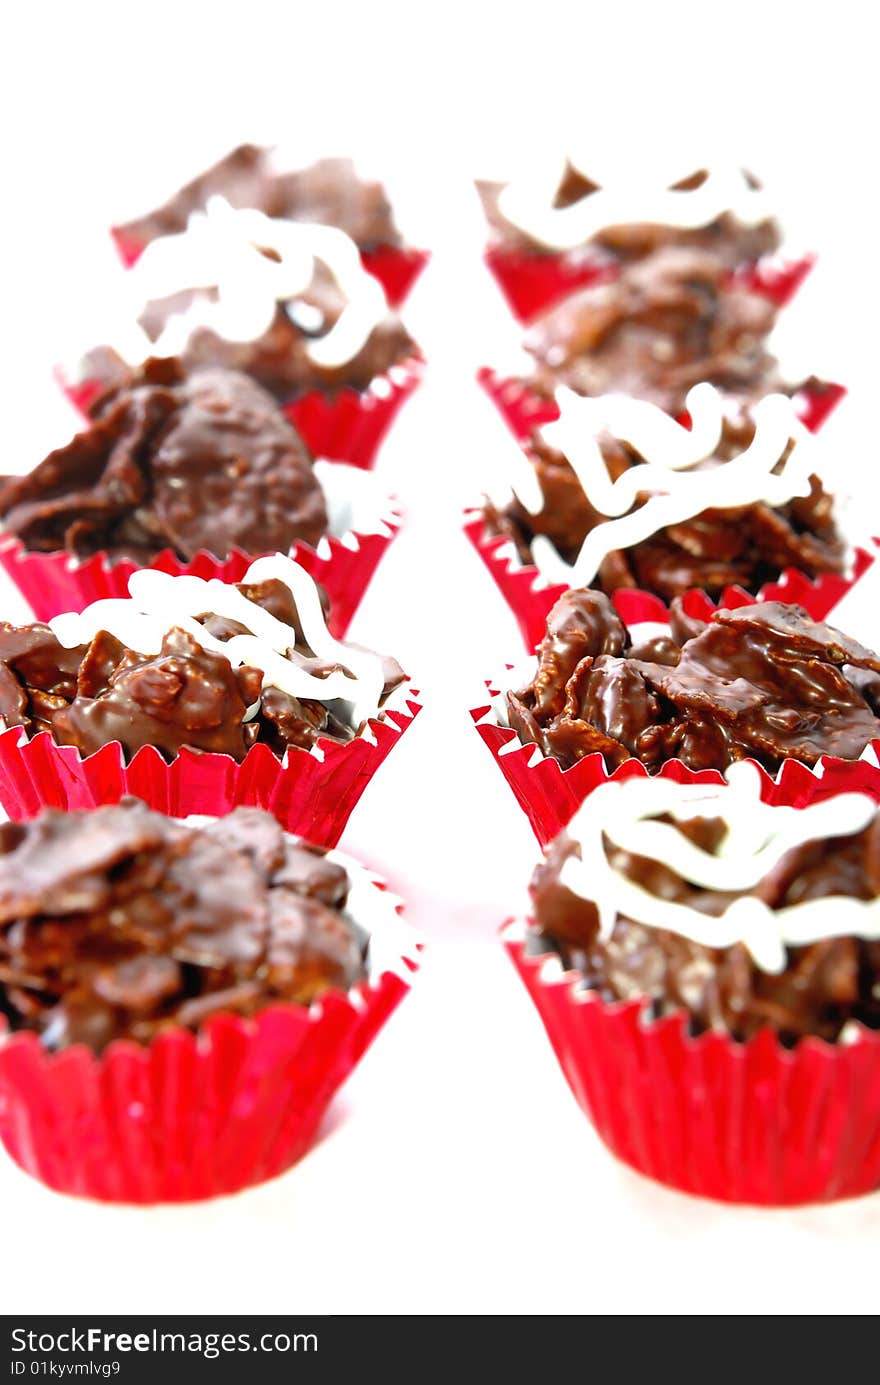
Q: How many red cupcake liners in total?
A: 10